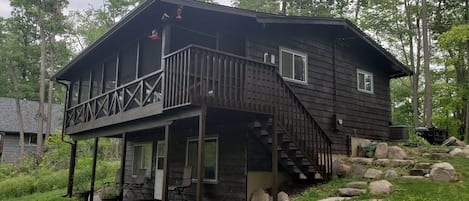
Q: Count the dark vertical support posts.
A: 6